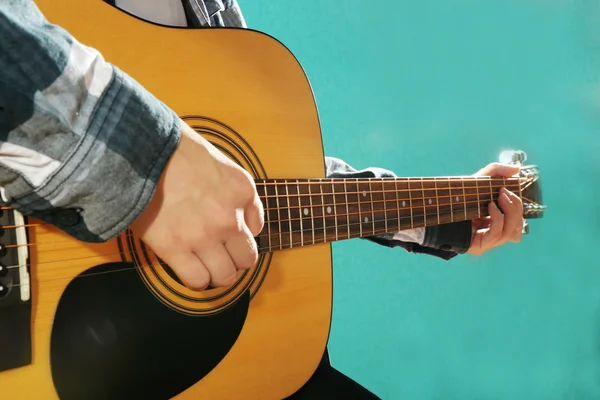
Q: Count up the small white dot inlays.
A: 7